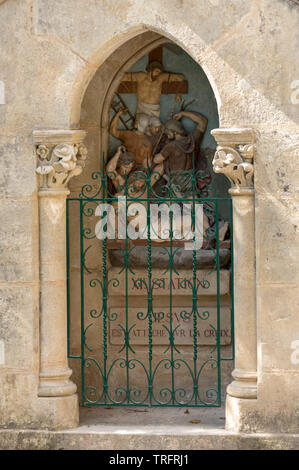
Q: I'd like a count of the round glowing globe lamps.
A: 0